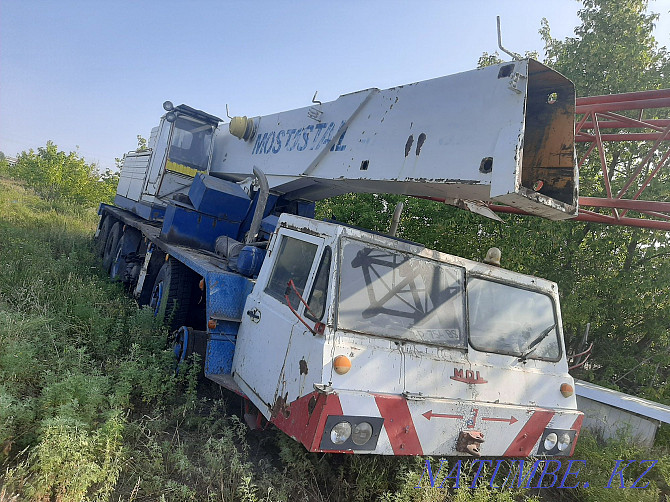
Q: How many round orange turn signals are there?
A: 2